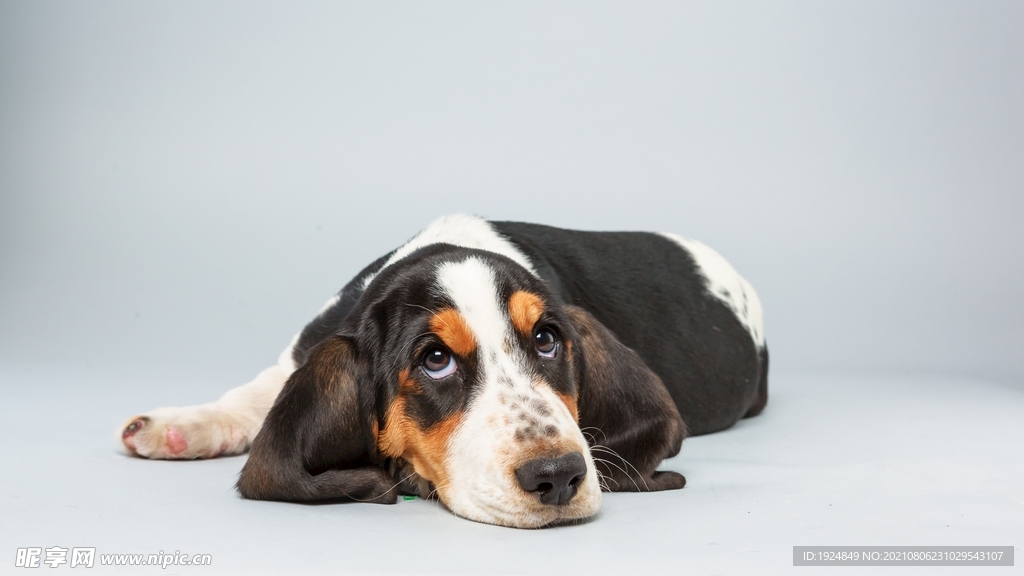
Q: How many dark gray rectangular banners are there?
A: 1